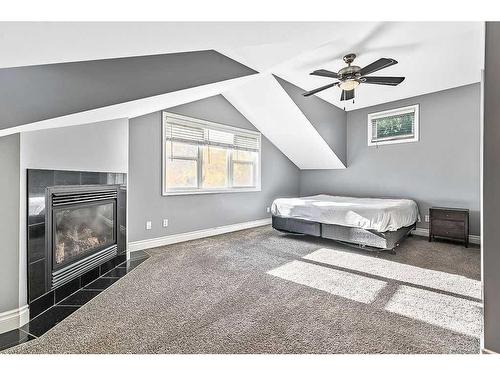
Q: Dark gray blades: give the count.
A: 5